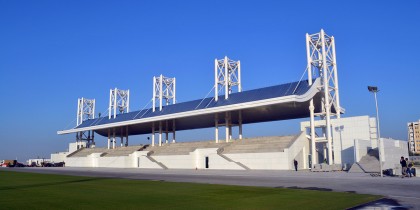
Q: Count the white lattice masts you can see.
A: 5